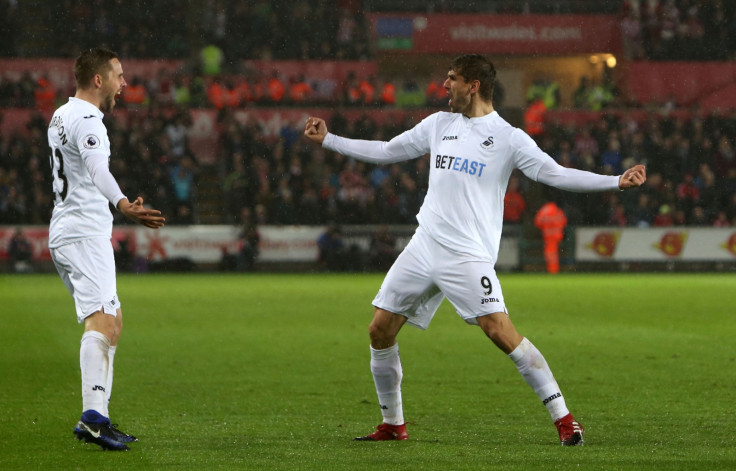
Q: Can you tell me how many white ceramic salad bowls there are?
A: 0